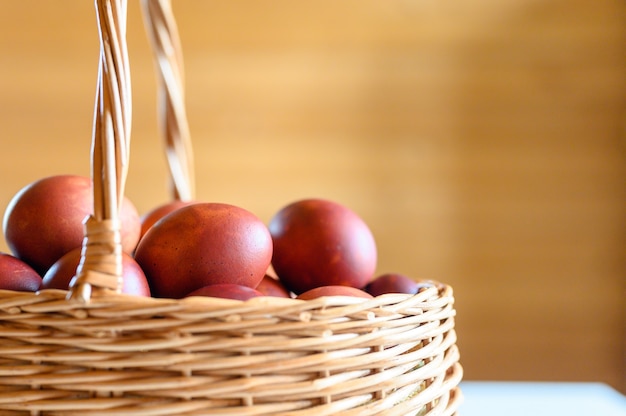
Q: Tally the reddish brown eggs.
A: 10